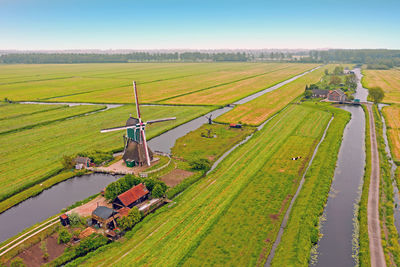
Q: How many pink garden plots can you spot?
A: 2